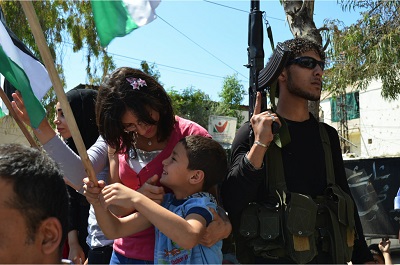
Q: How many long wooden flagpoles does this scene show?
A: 2